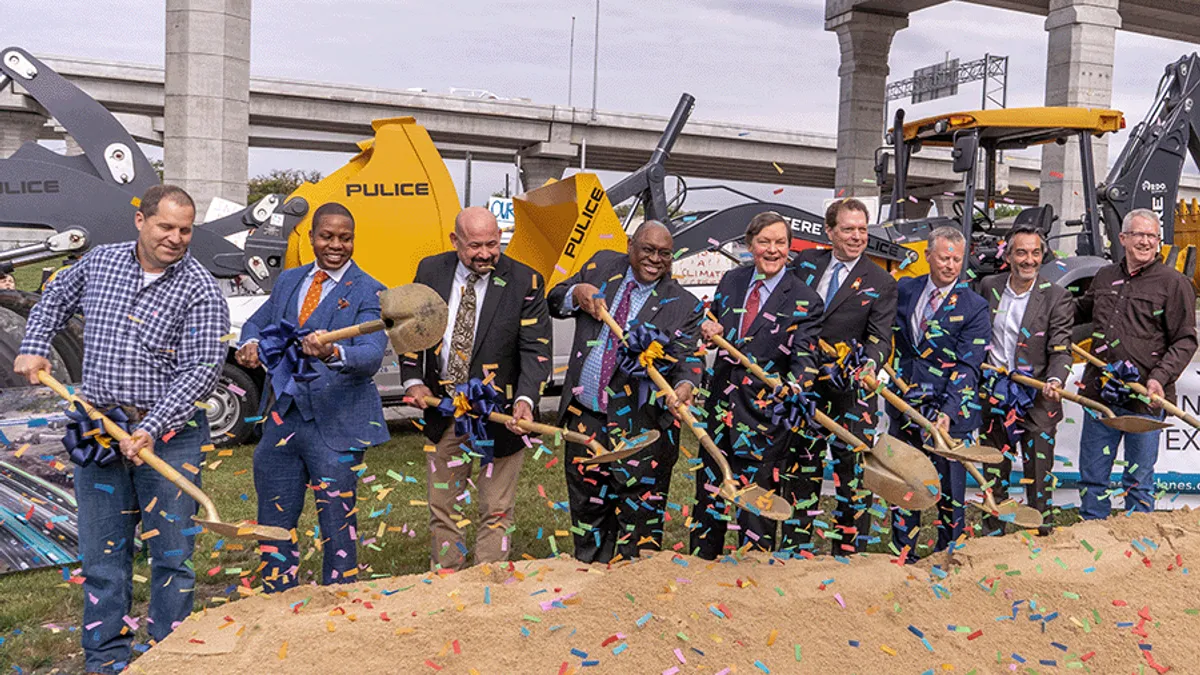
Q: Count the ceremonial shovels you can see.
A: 9